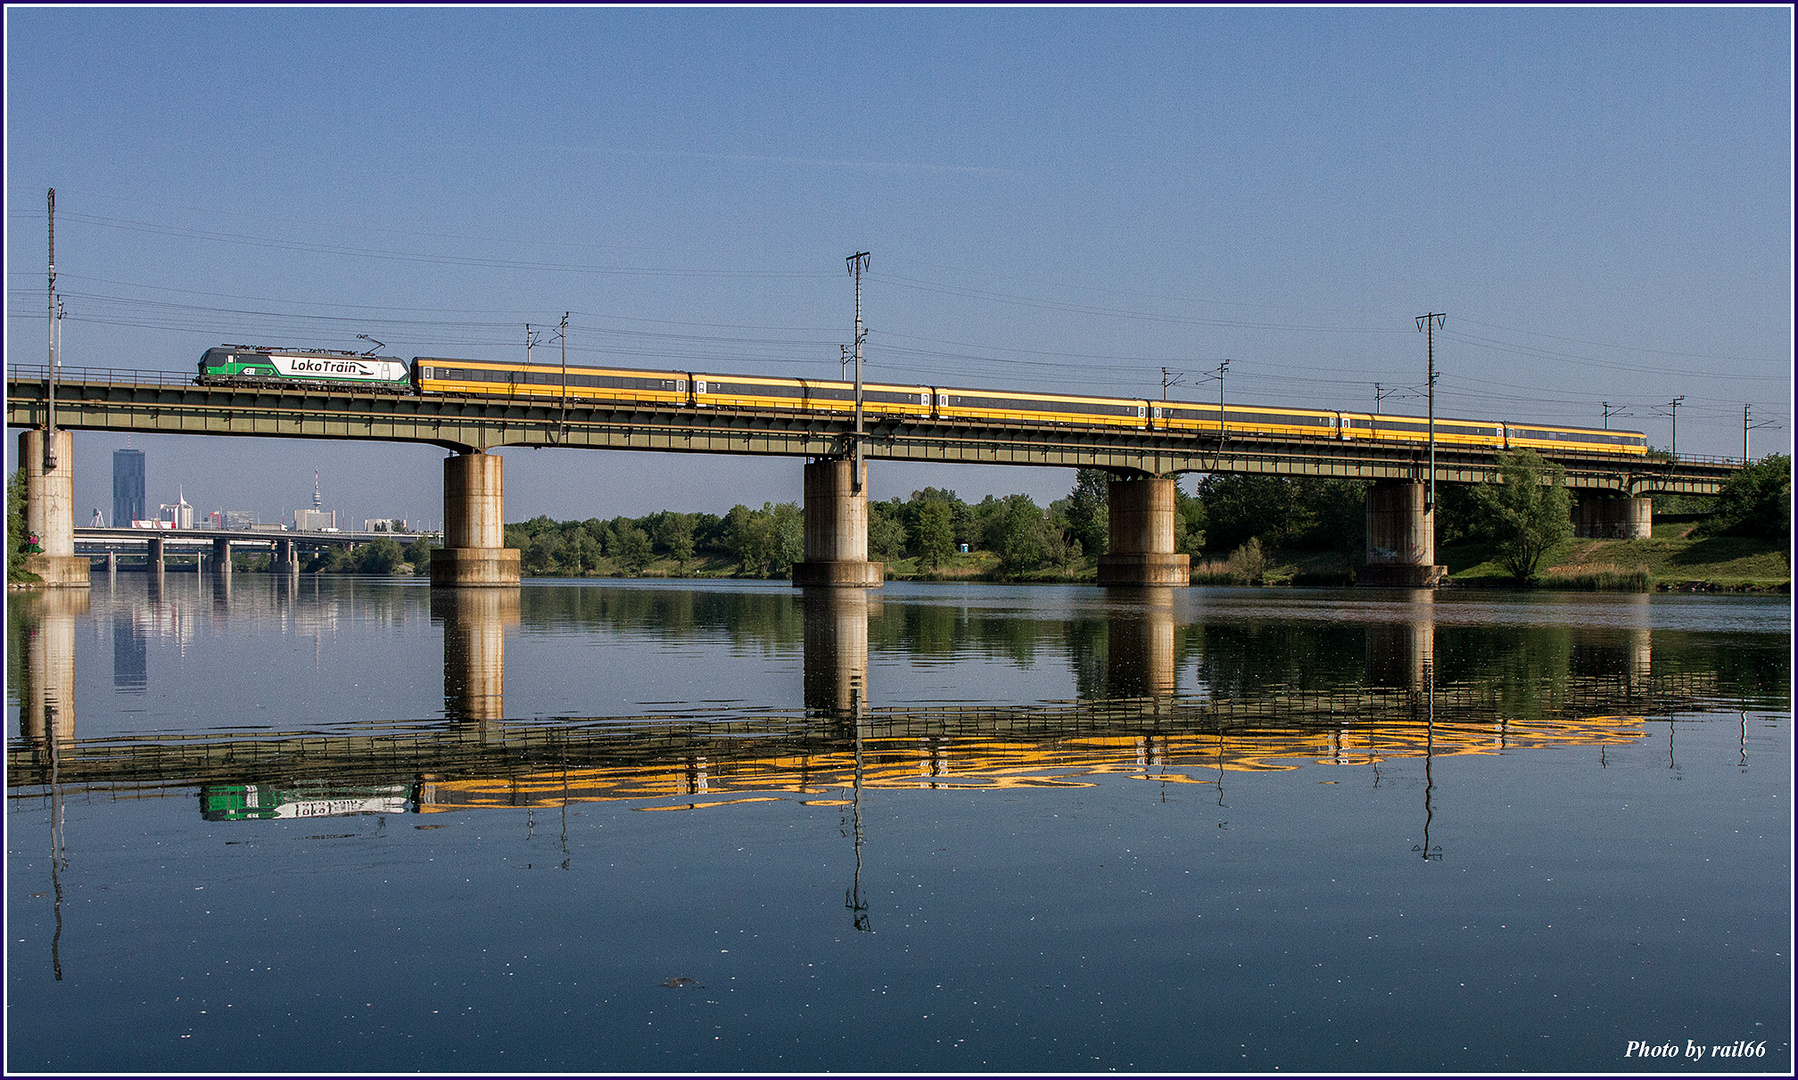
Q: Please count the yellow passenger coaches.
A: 6